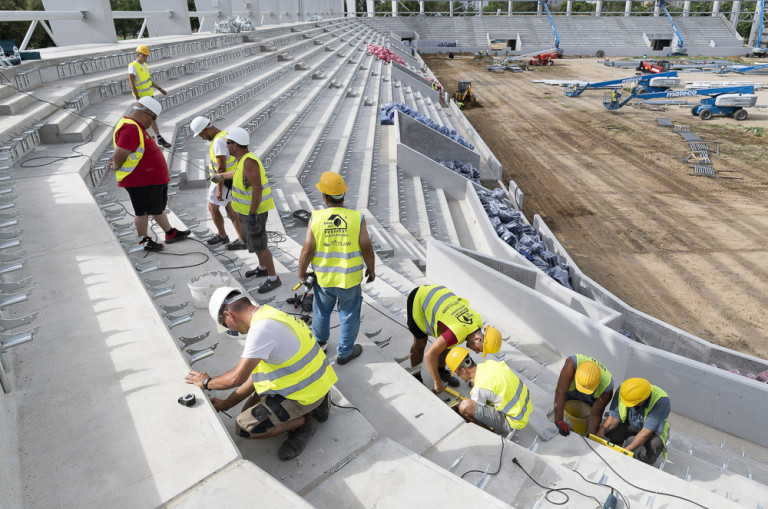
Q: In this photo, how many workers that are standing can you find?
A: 5